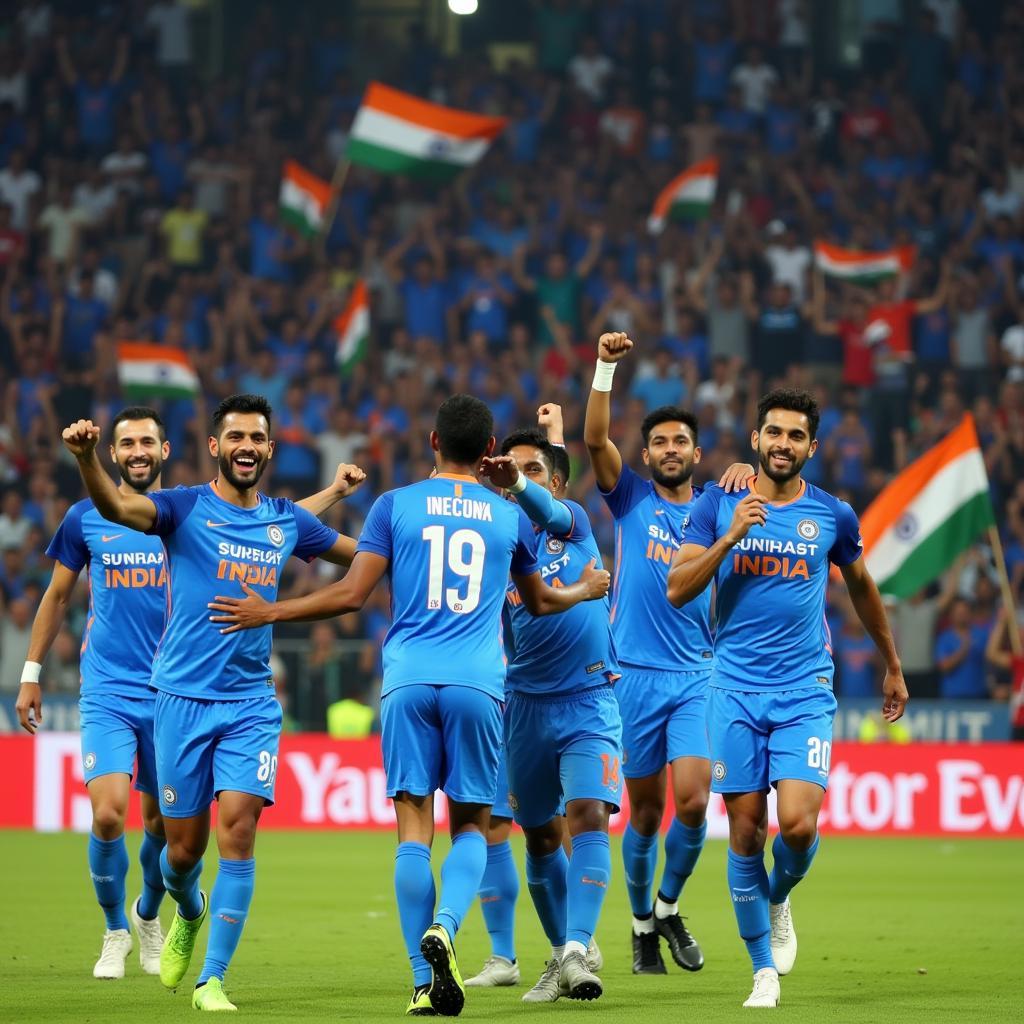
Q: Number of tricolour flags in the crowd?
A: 7